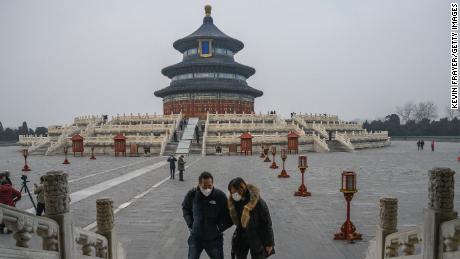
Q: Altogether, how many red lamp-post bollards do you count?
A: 9